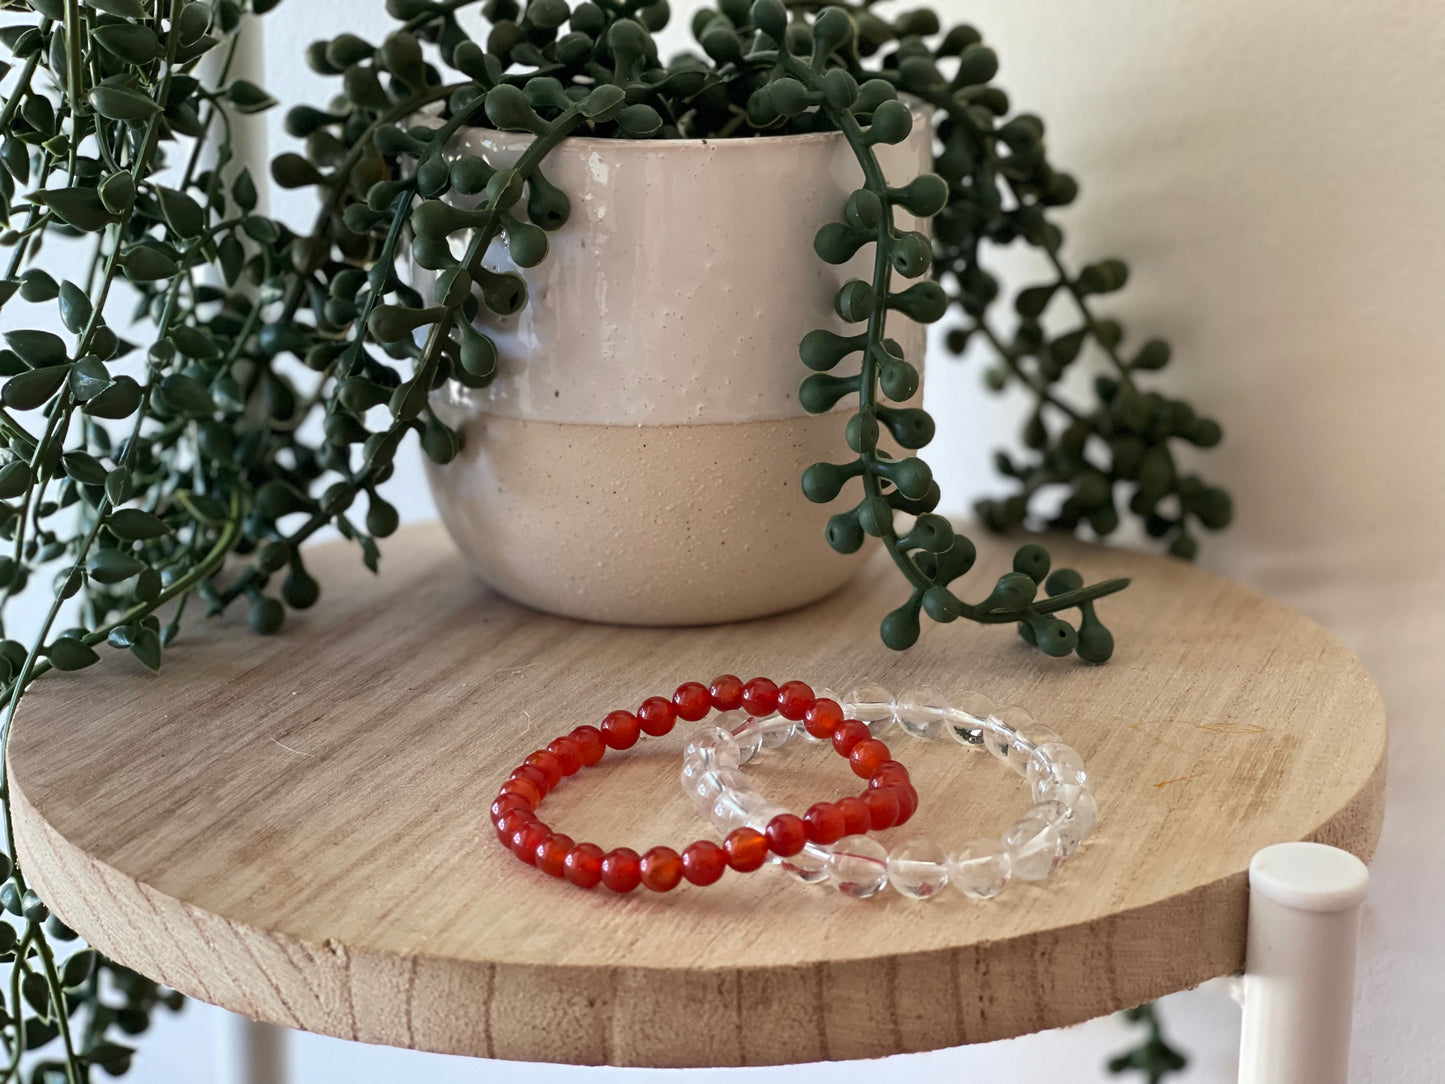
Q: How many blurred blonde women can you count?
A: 0